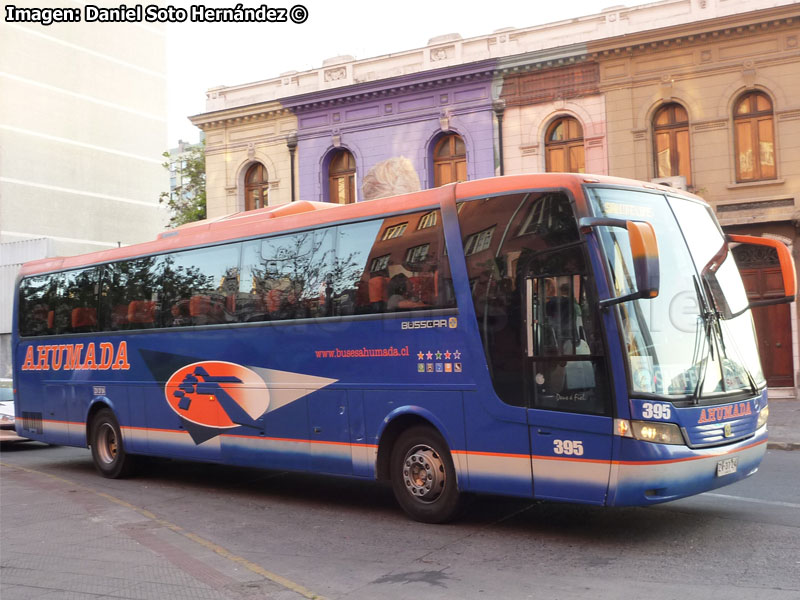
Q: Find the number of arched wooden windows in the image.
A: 6